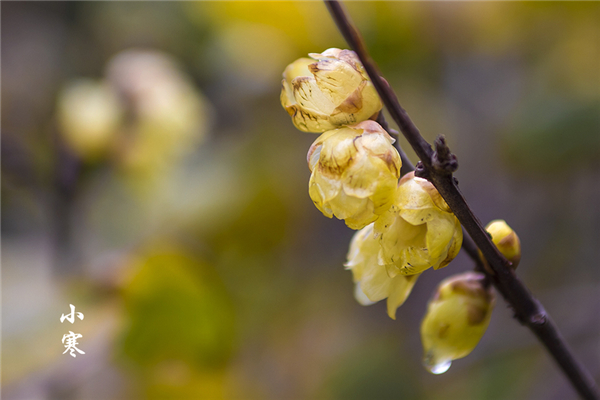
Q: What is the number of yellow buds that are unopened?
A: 2